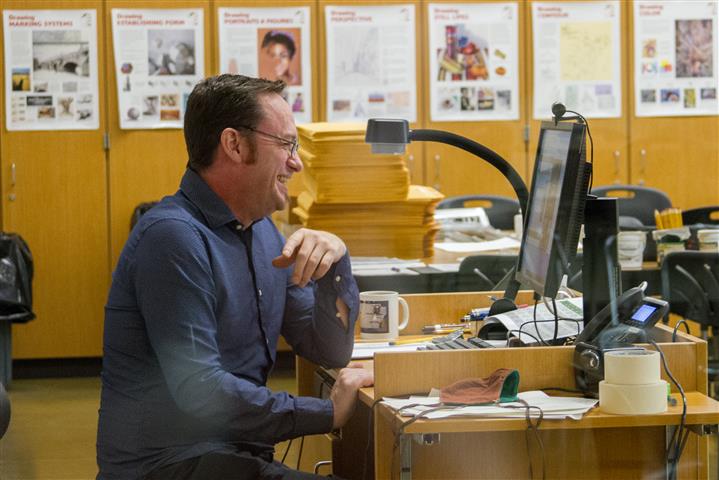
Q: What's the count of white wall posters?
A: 7